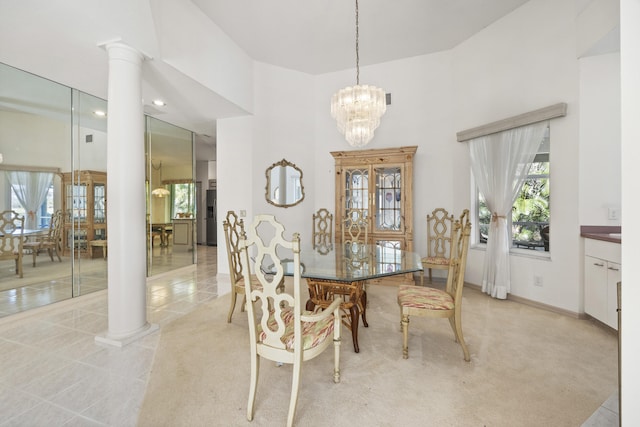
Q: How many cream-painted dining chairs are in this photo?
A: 6